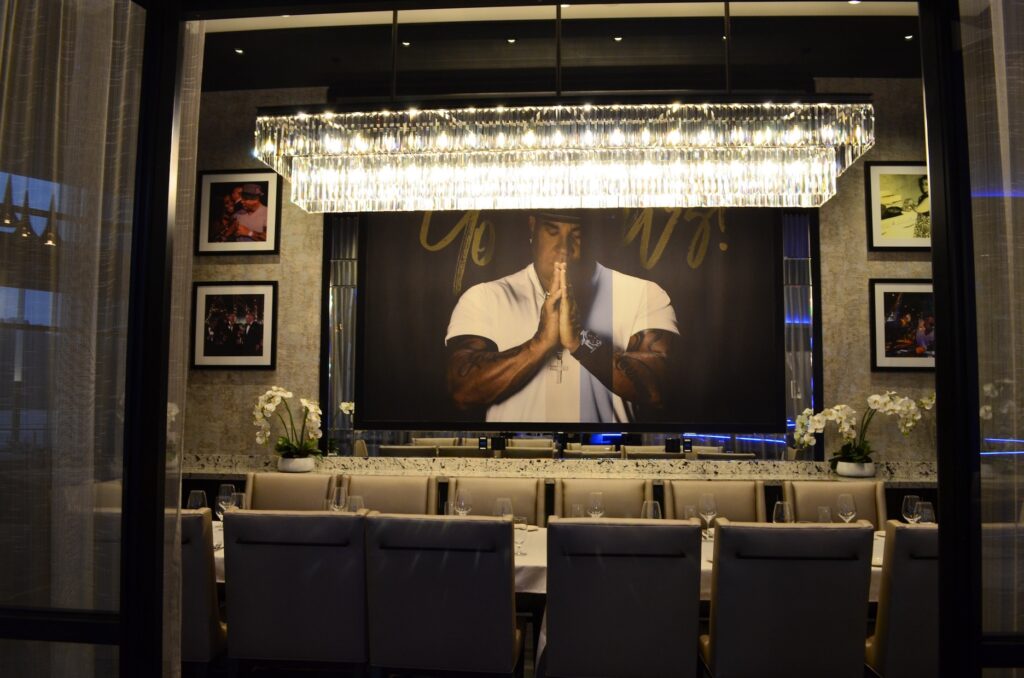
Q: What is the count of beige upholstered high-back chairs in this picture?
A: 12